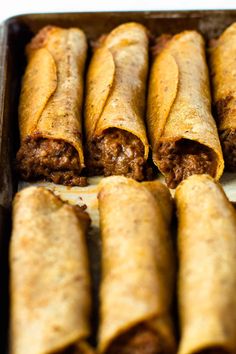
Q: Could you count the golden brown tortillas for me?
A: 7